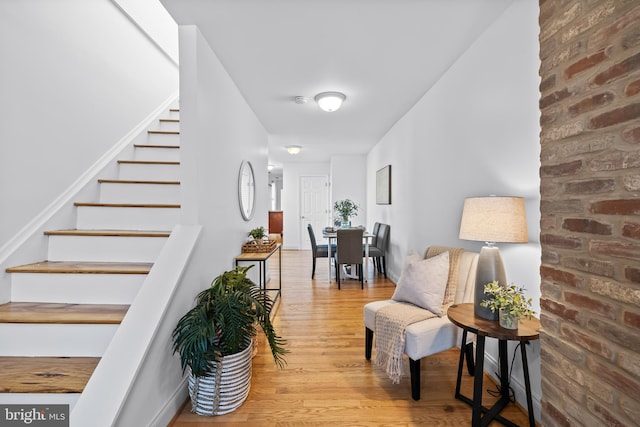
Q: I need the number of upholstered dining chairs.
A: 4